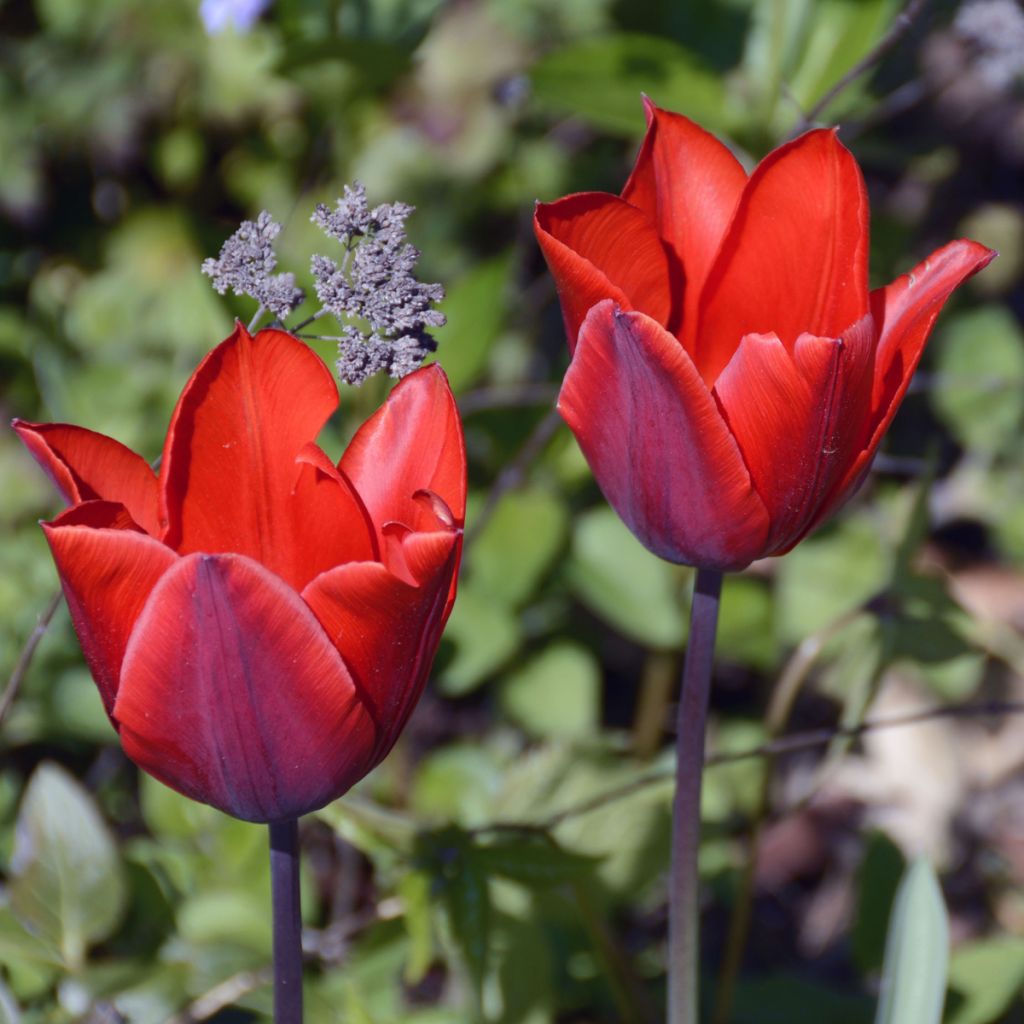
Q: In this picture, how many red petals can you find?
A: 12